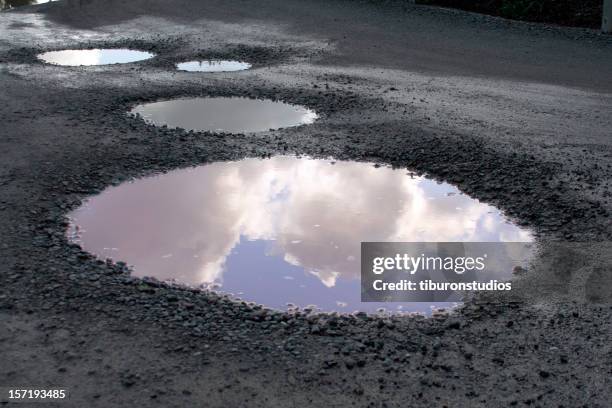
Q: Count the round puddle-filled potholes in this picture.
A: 4